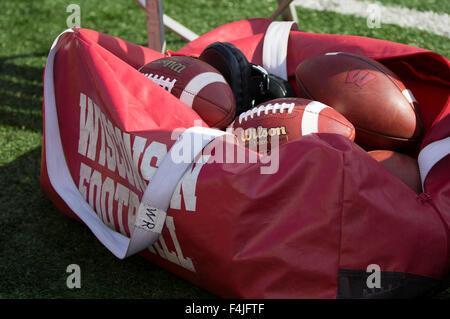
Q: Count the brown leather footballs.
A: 4